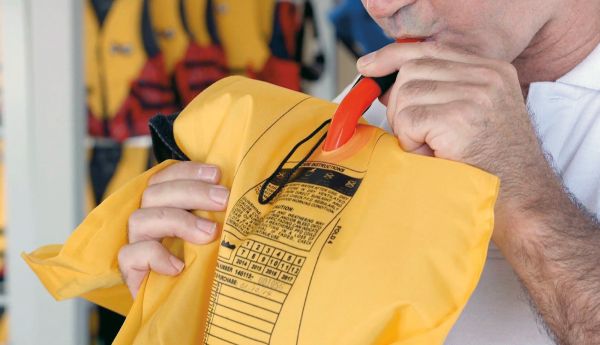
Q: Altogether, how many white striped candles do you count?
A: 0